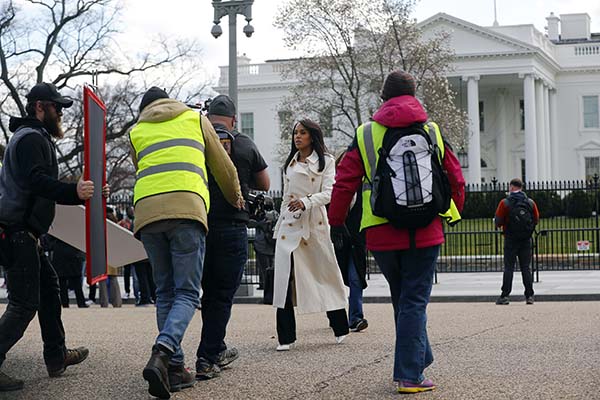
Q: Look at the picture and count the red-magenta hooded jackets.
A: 1